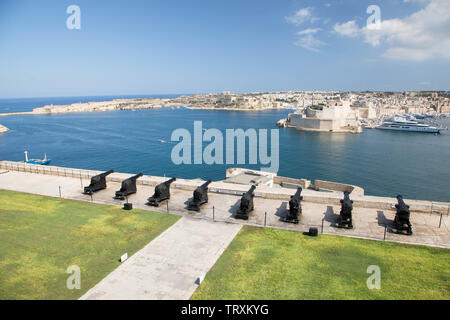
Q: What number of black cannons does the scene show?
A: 8